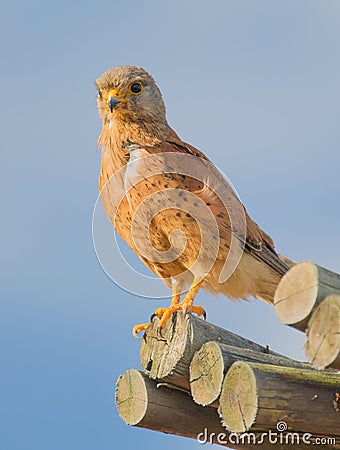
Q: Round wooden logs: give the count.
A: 6